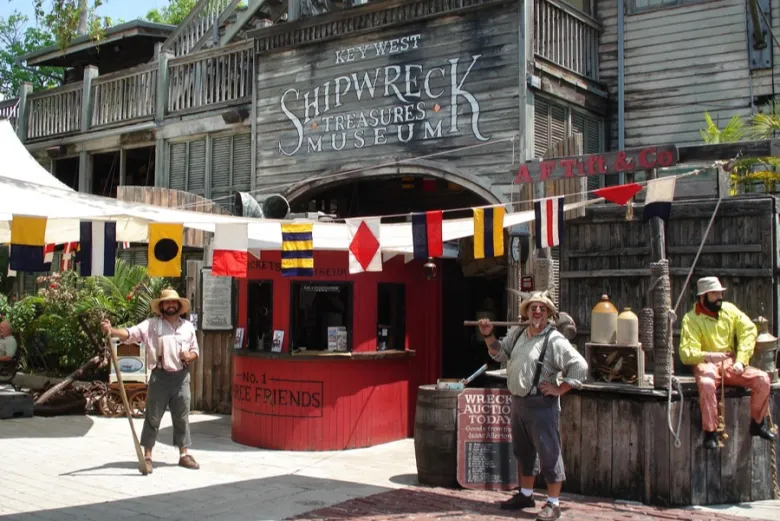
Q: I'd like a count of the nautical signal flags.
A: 11